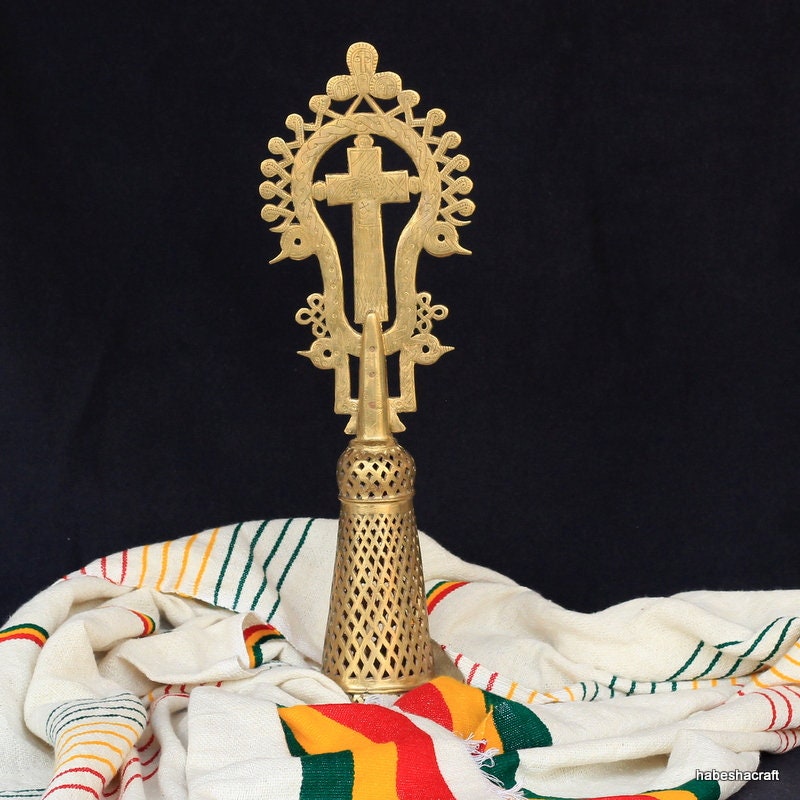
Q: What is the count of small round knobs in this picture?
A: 12